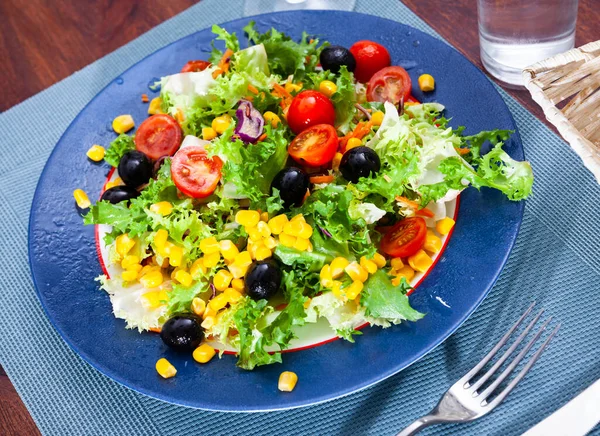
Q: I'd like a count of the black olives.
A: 7